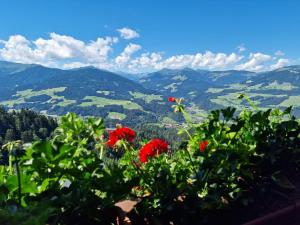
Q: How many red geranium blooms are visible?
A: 4